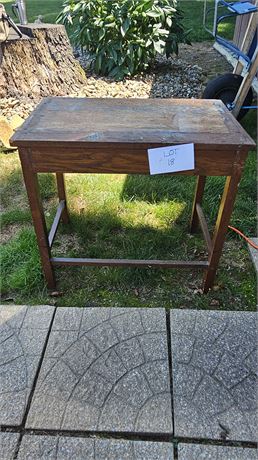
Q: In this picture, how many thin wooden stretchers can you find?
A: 3